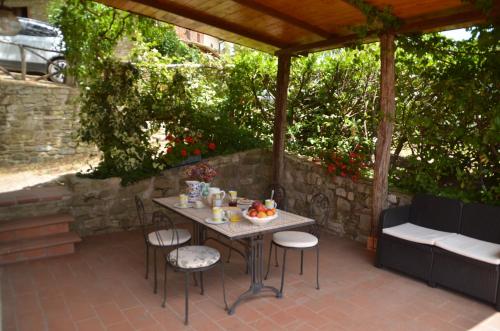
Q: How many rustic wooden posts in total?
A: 2